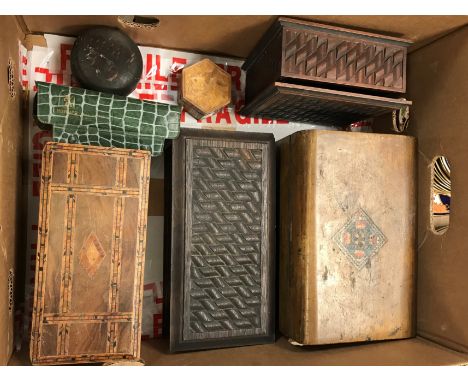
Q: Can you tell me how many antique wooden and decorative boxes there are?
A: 7